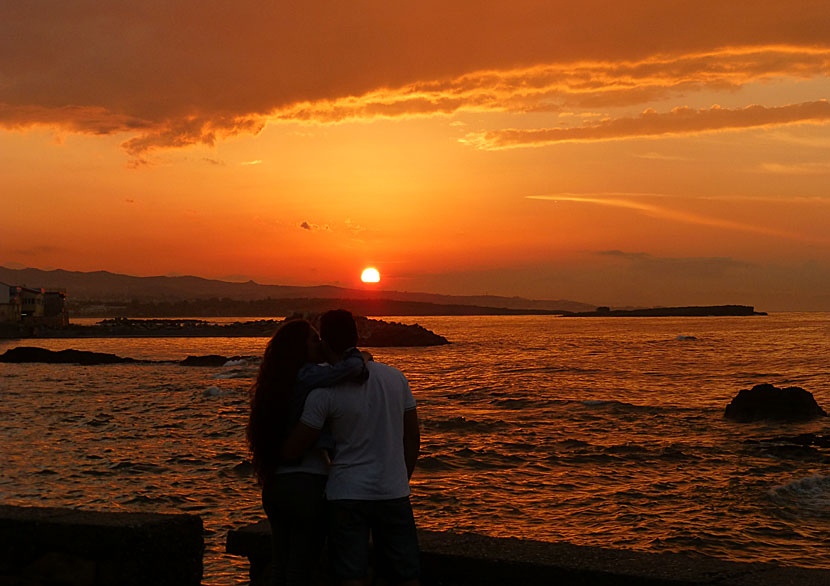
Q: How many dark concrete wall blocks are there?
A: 2